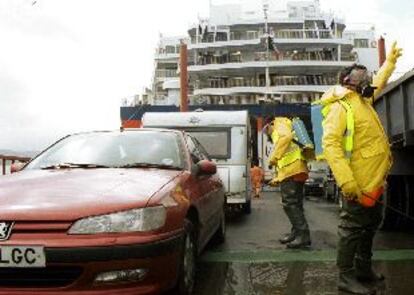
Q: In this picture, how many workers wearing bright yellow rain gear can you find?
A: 2